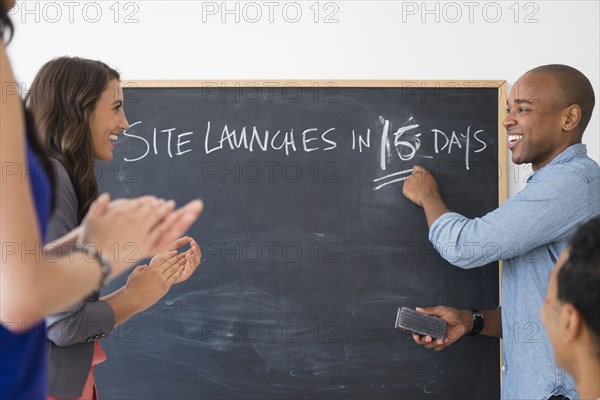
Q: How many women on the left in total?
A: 2